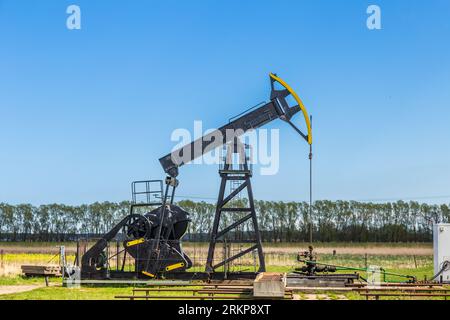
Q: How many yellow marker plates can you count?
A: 3